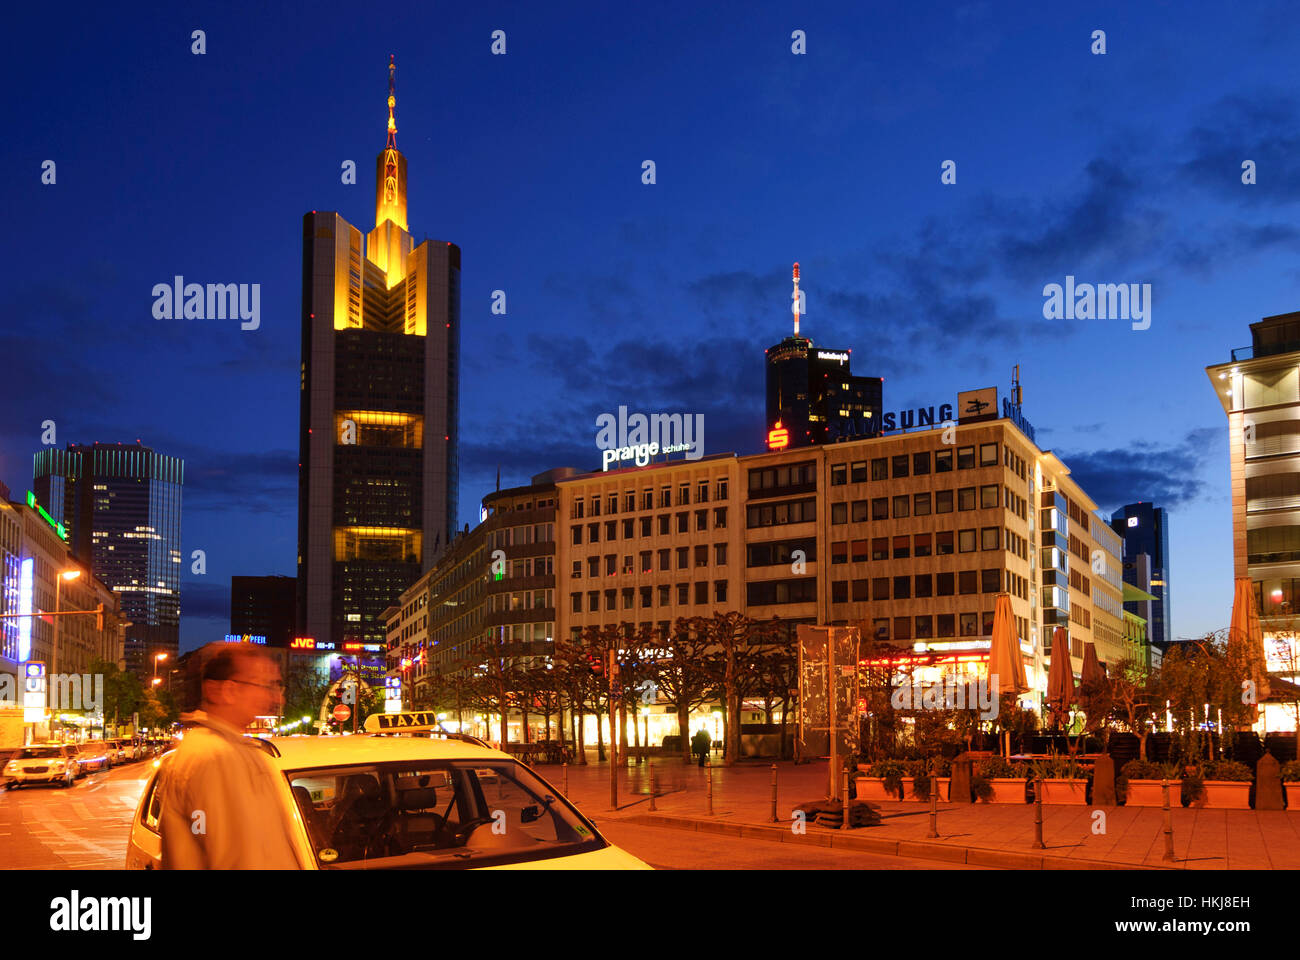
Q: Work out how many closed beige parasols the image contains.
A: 4